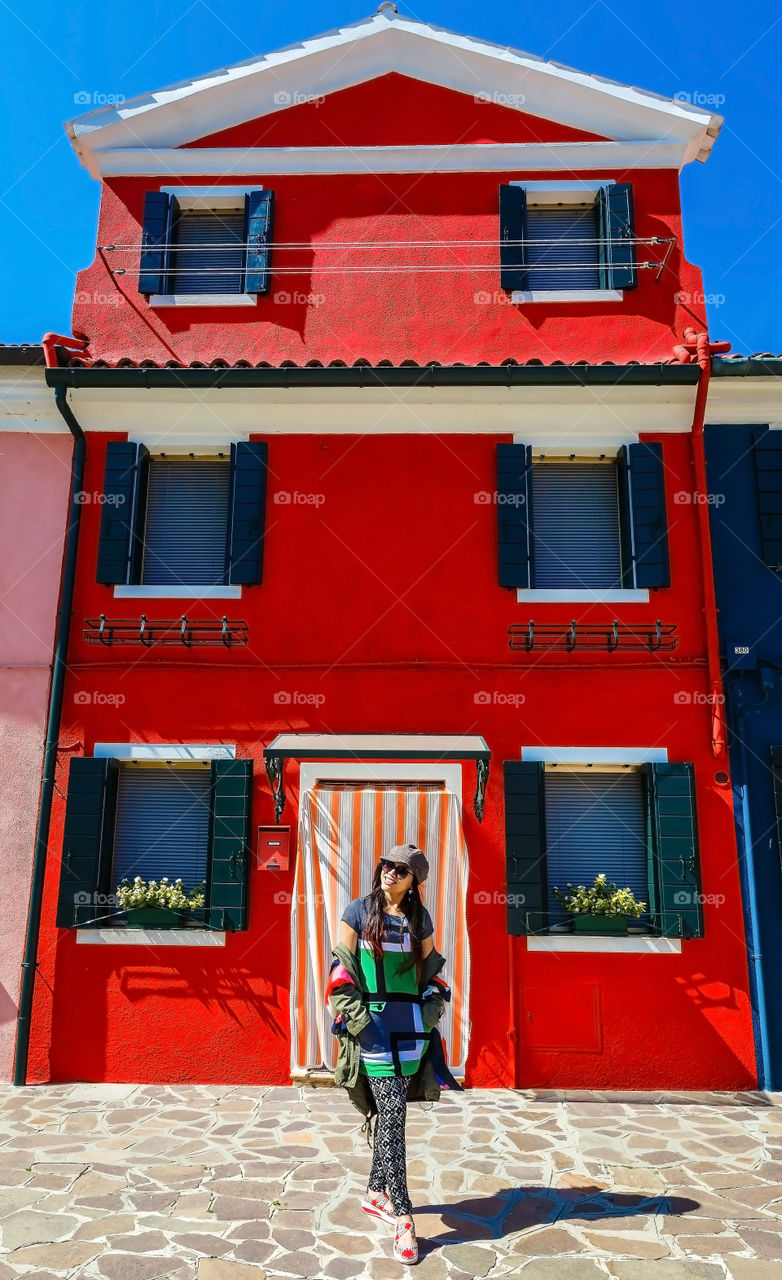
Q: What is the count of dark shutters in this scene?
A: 12